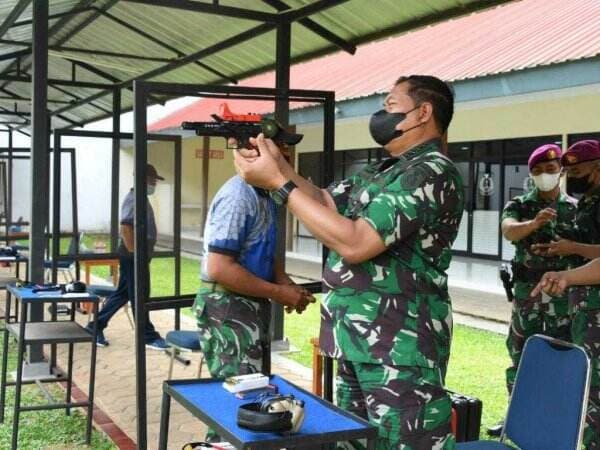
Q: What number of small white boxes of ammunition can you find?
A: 1